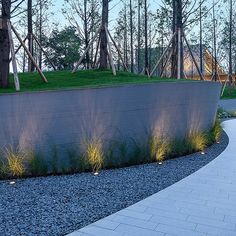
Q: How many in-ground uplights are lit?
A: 5